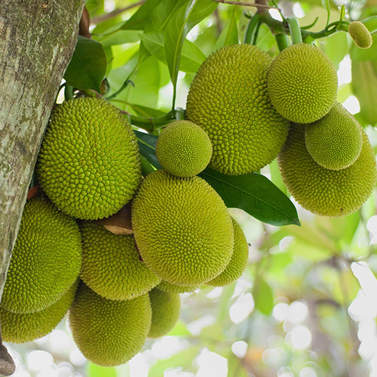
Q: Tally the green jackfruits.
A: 15